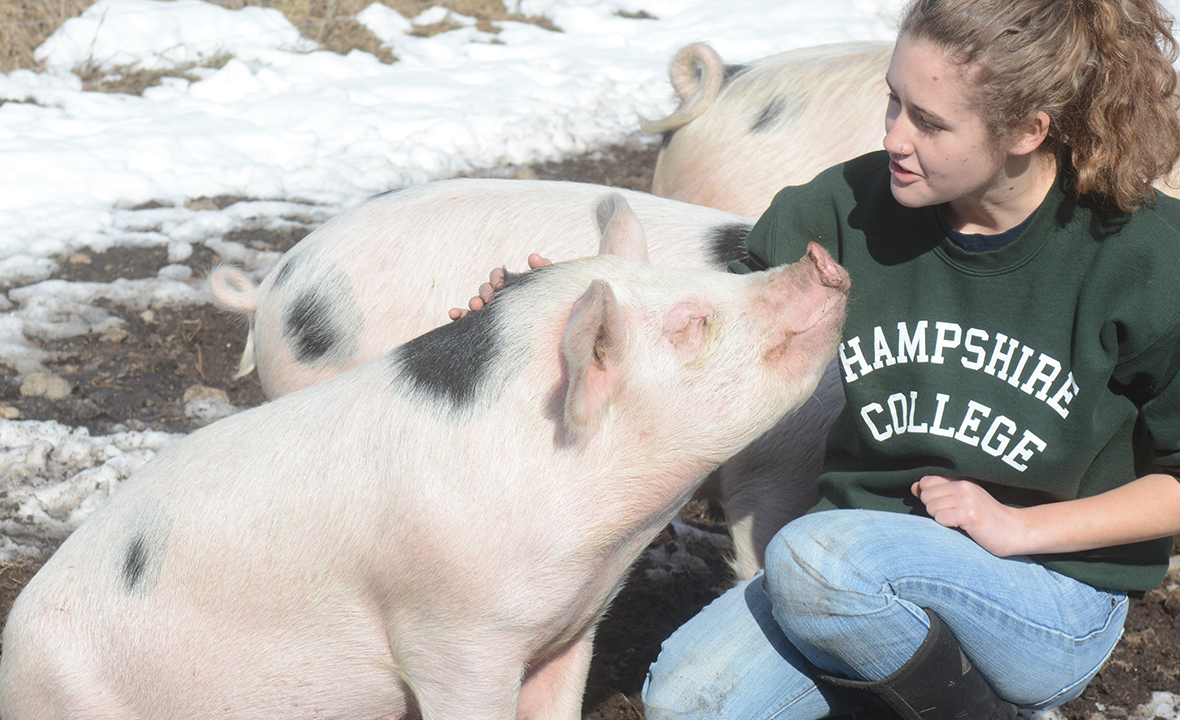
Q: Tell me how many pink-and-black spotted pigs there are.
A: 3